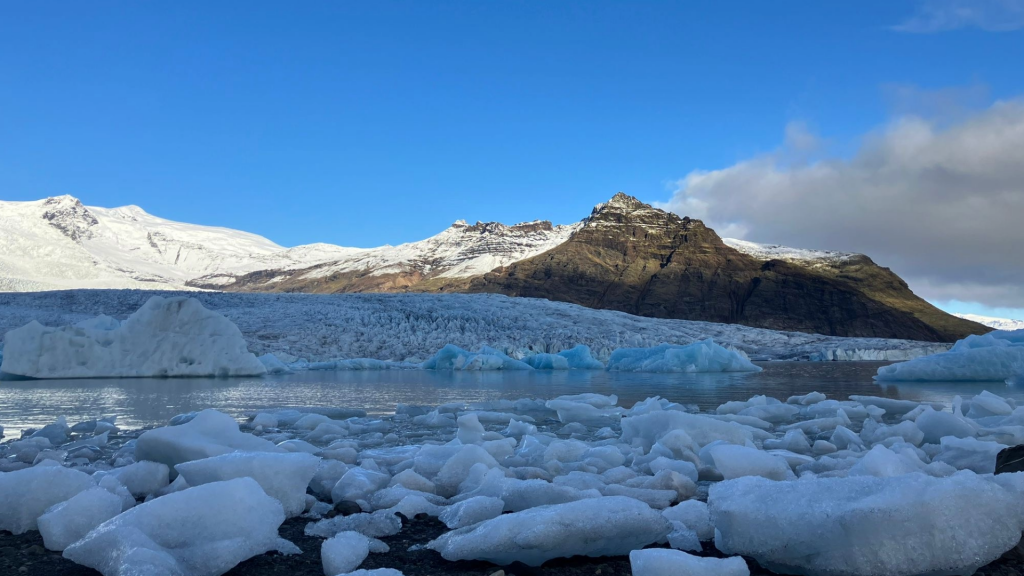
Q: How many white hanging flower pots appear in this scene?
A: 0